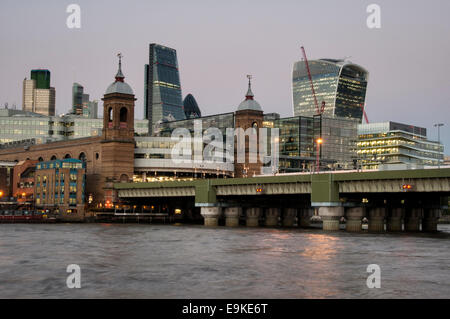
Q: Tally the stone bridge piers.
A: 12